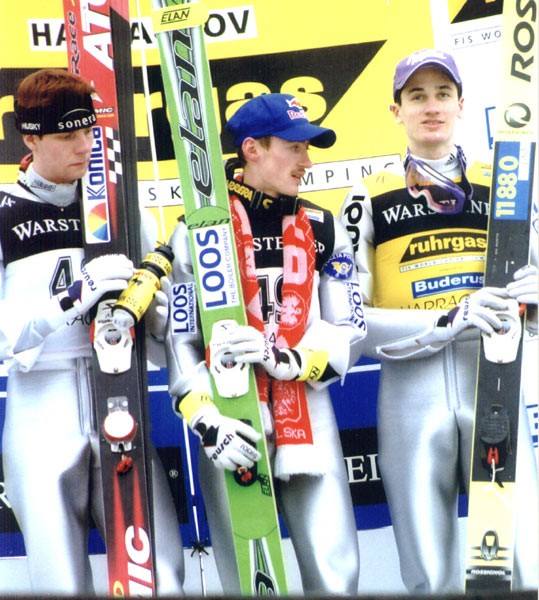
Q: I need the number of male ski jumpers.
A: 3